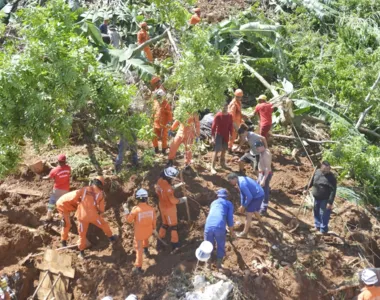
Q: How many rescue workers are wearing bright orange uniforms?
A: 11